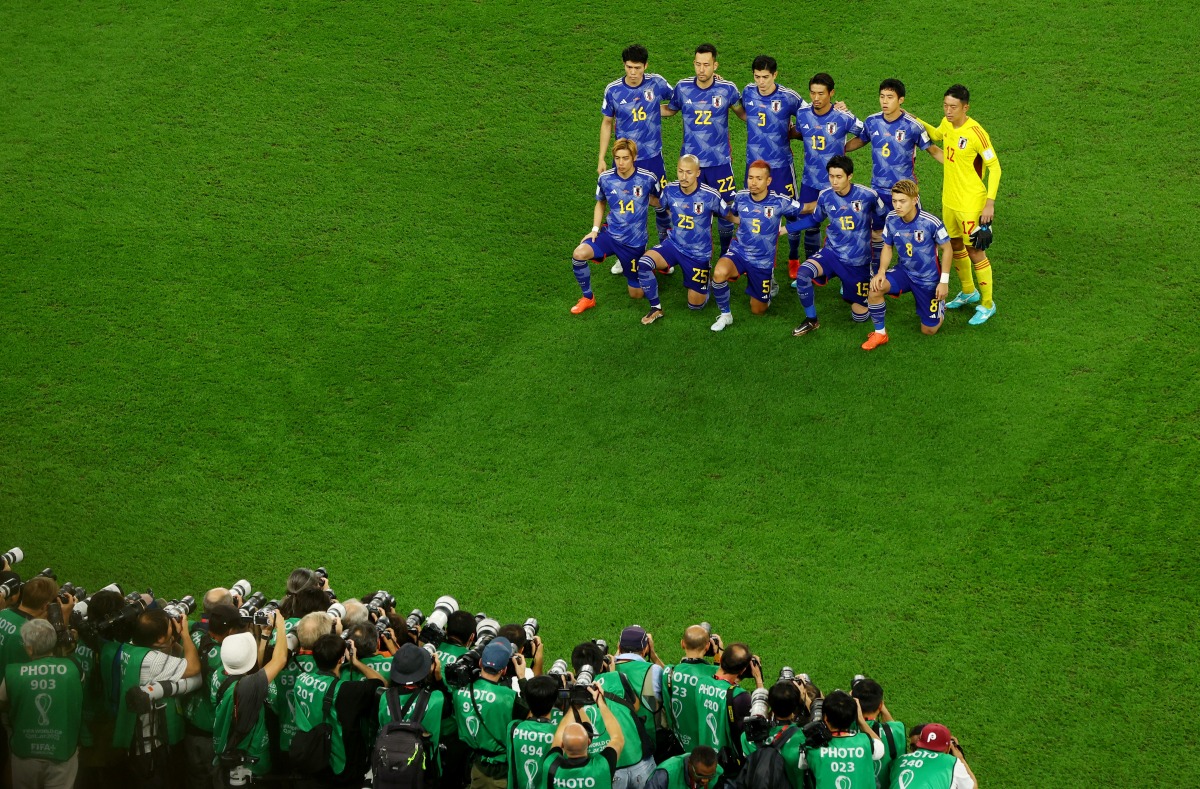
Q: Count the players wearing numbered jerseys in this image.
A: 11